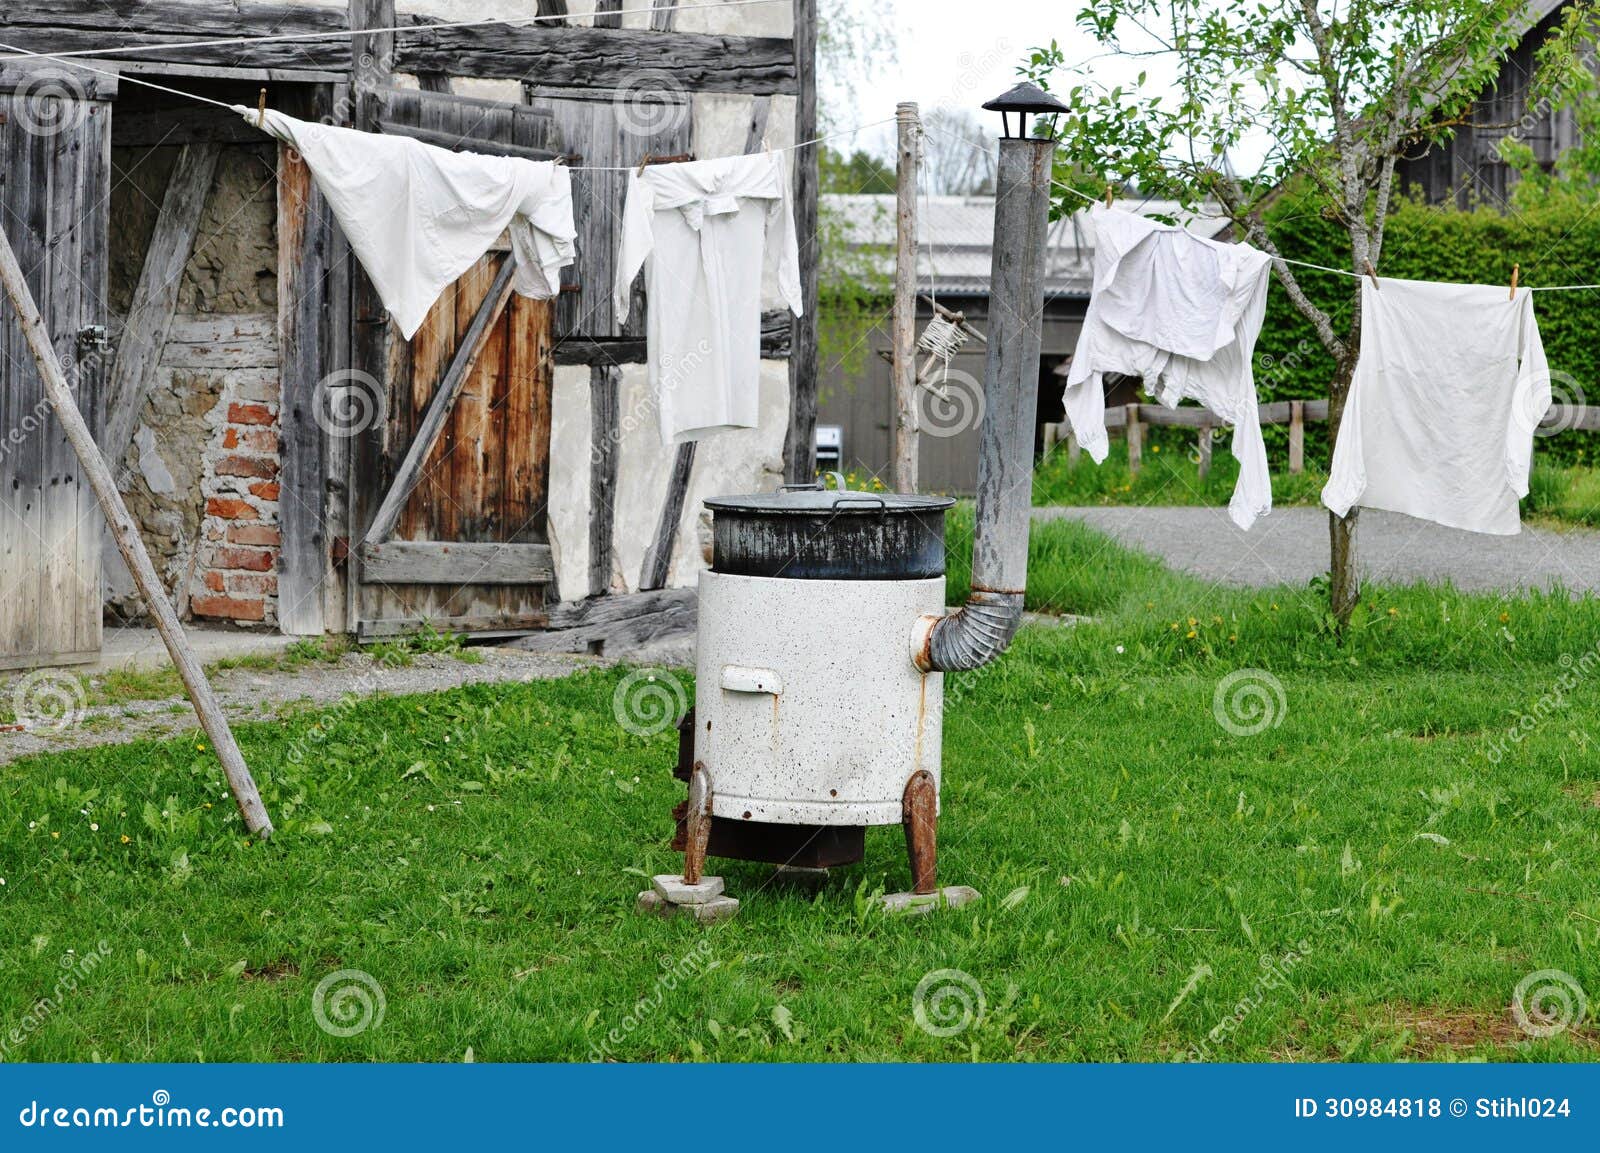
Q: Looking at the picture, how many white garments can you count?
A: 4